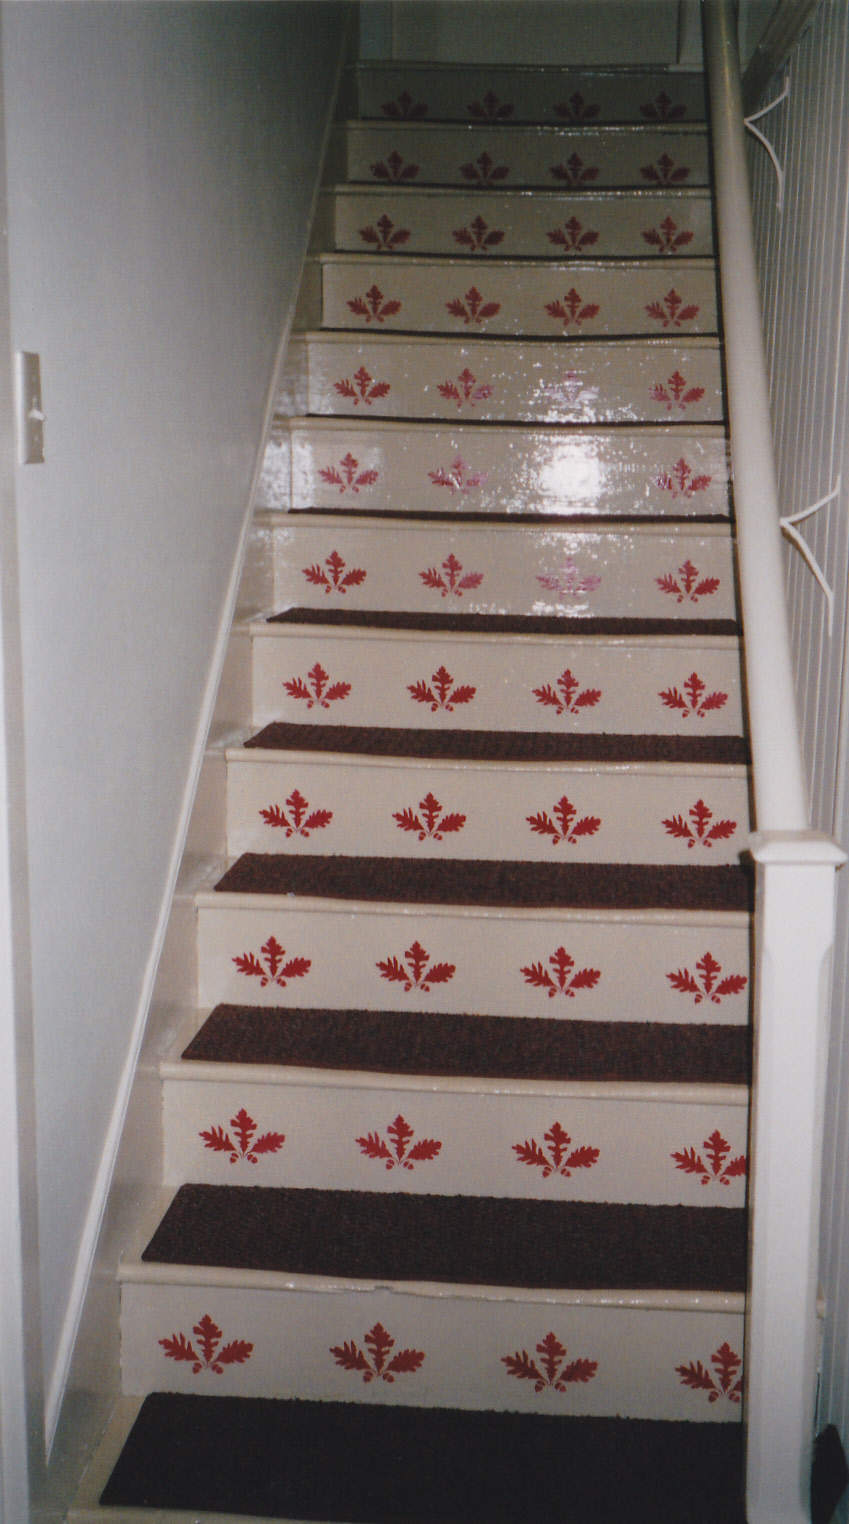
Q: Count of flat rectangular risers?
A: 12